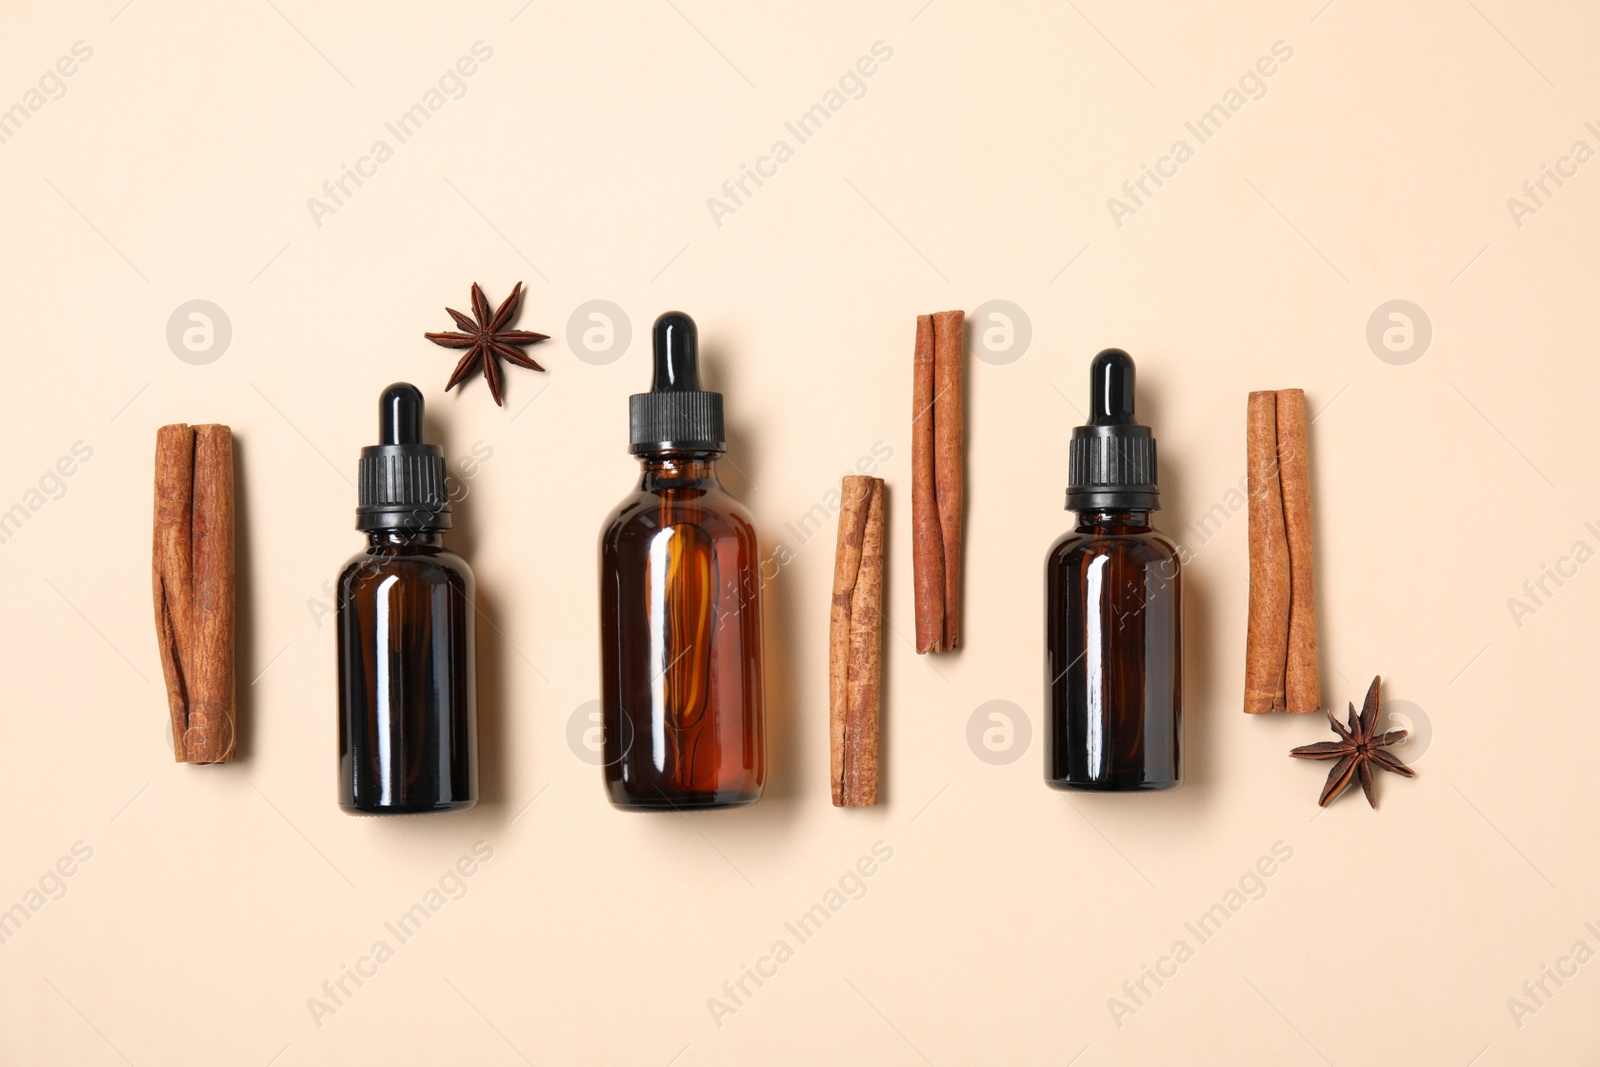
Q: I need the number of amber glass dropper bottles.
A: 3